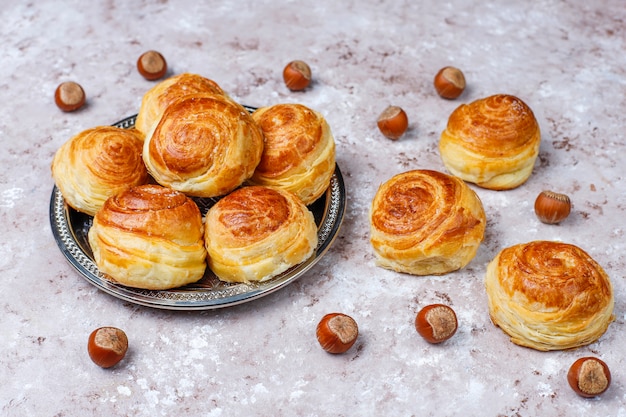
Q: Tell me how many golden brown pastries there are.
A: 9